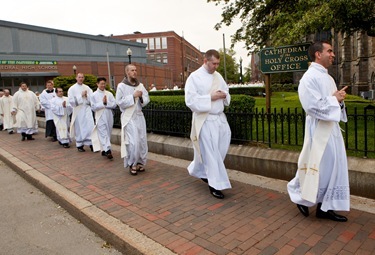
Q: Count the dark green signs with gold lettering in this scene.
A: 1